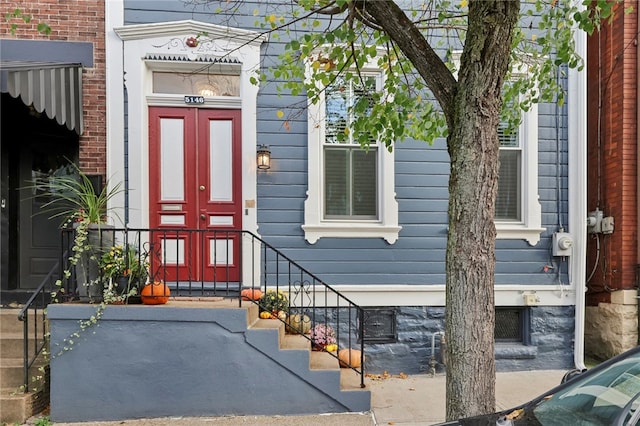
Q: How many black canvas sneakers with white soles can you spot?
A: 0